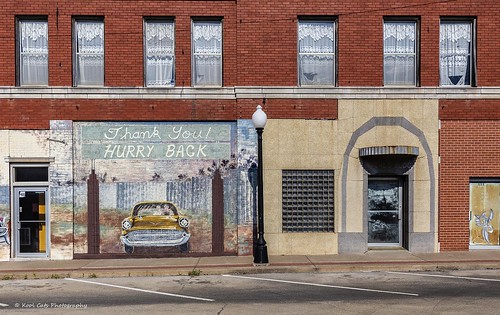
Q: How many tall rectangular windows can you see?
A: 7